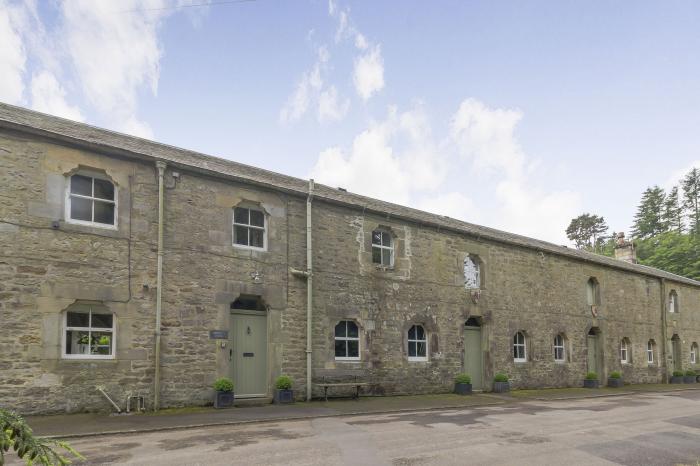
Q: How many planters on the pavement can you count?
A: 8